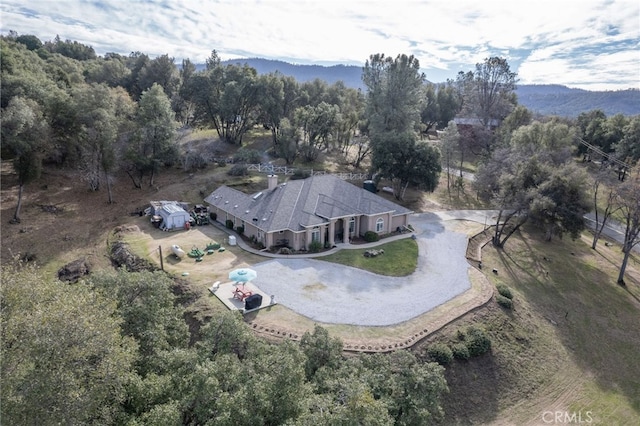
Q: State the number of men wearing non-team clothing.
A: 0